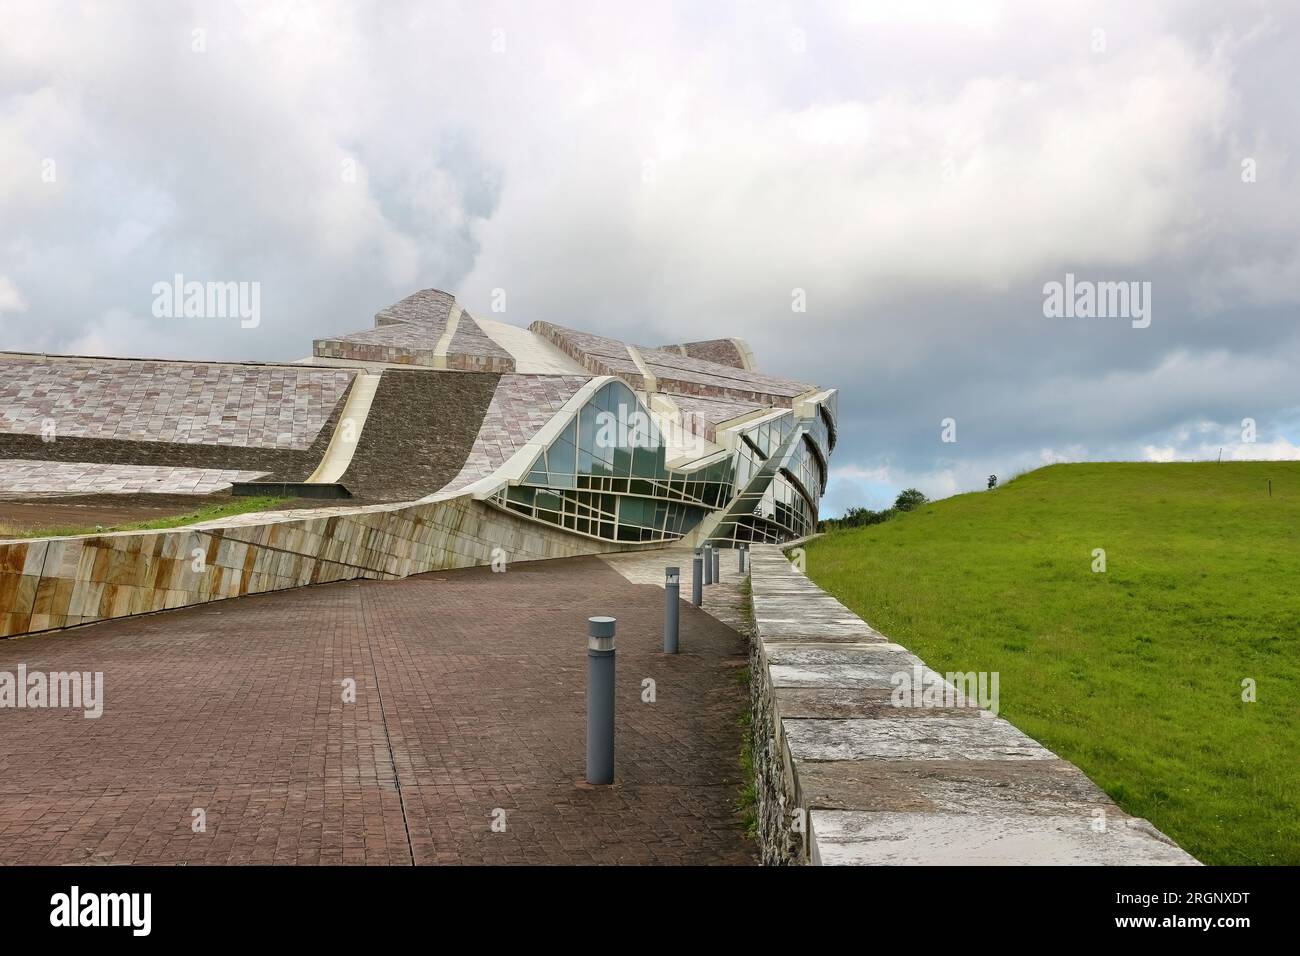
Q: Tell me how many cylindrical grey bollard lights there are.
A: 6